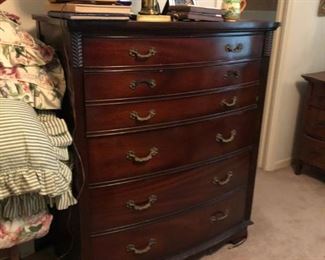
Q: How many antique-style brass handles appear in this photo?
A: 12